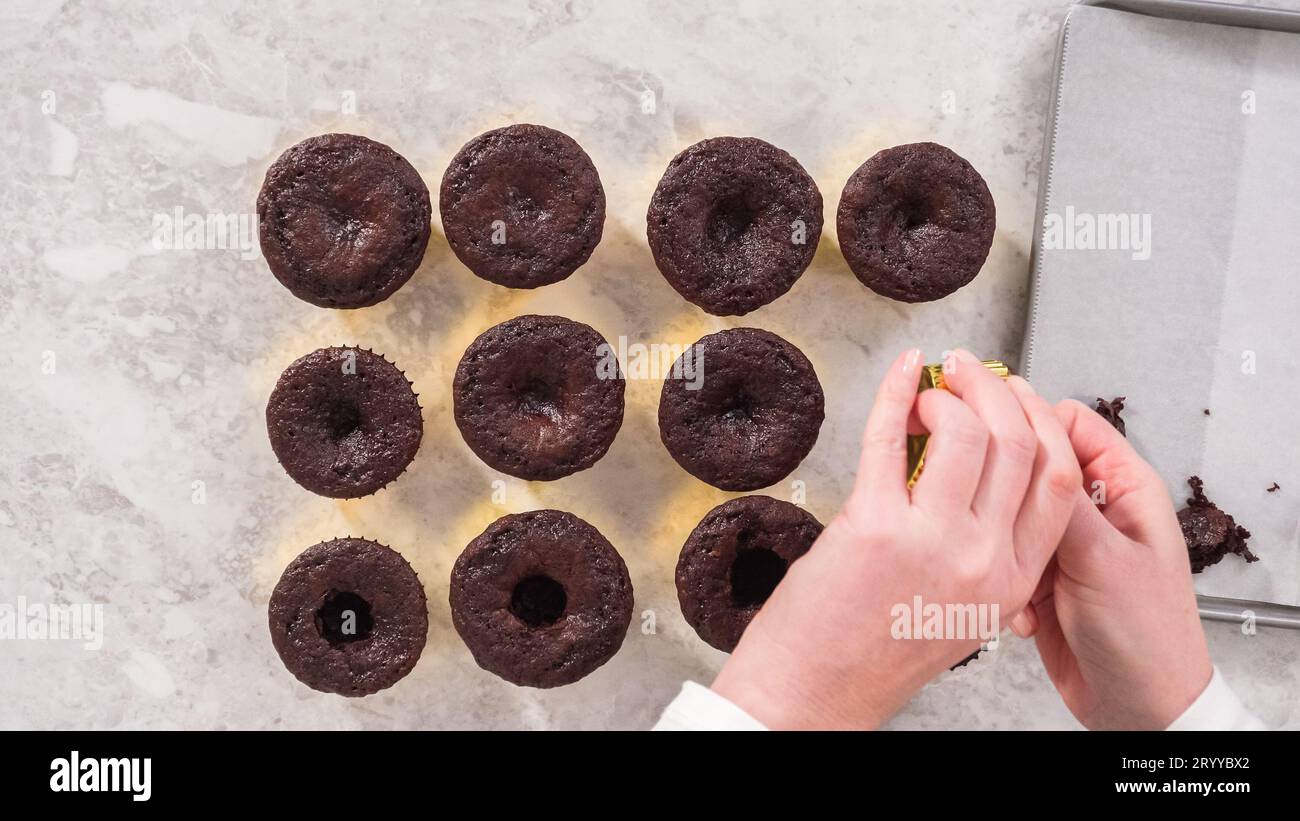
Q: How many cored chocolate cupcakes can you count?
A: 3